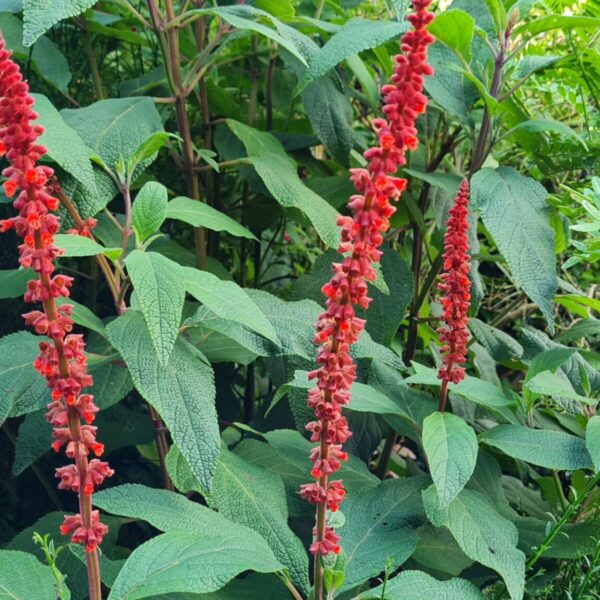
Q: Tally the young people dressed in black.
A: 0